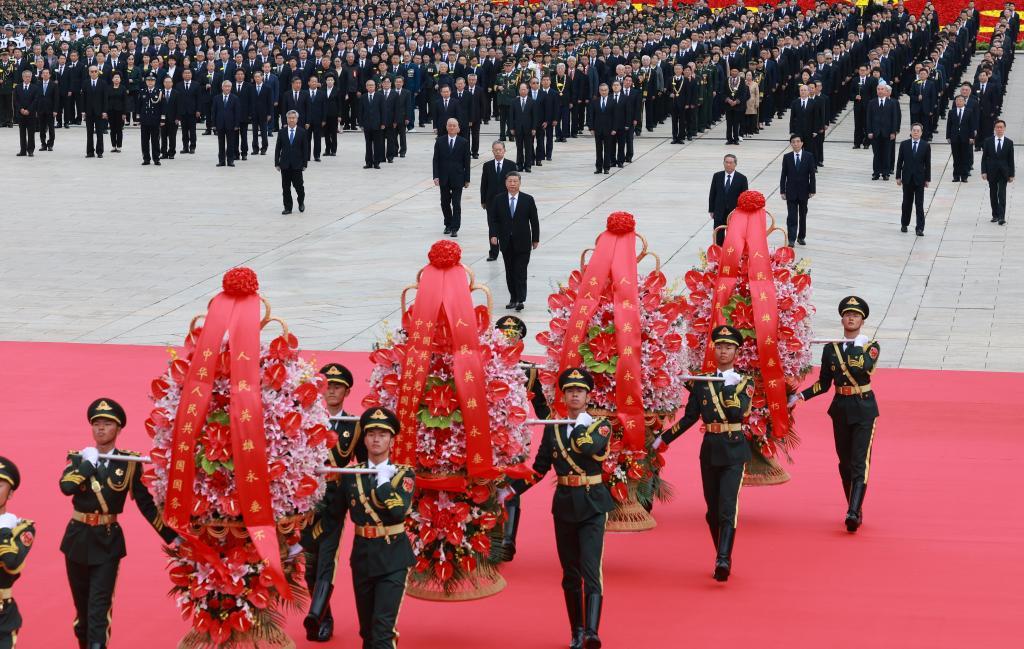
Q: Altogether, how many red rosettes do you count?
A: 4